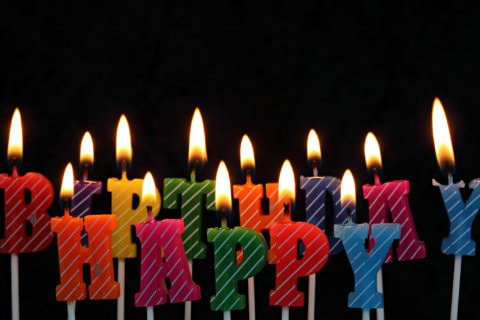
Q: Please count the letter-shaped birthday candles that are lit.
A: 13